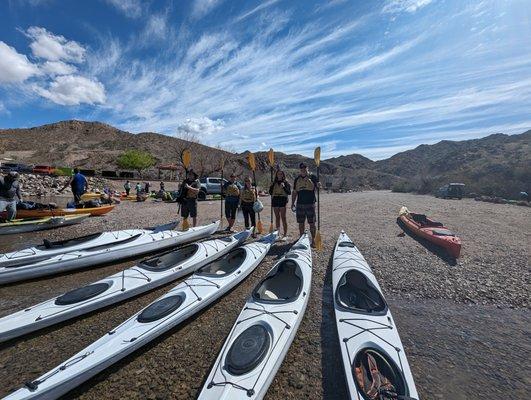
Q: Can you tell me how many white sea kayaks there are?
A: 6